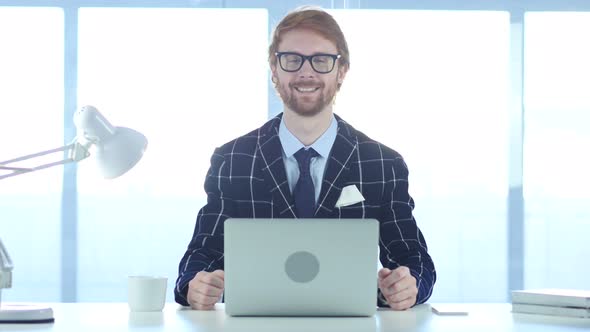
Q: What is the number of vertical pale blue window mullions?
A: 3